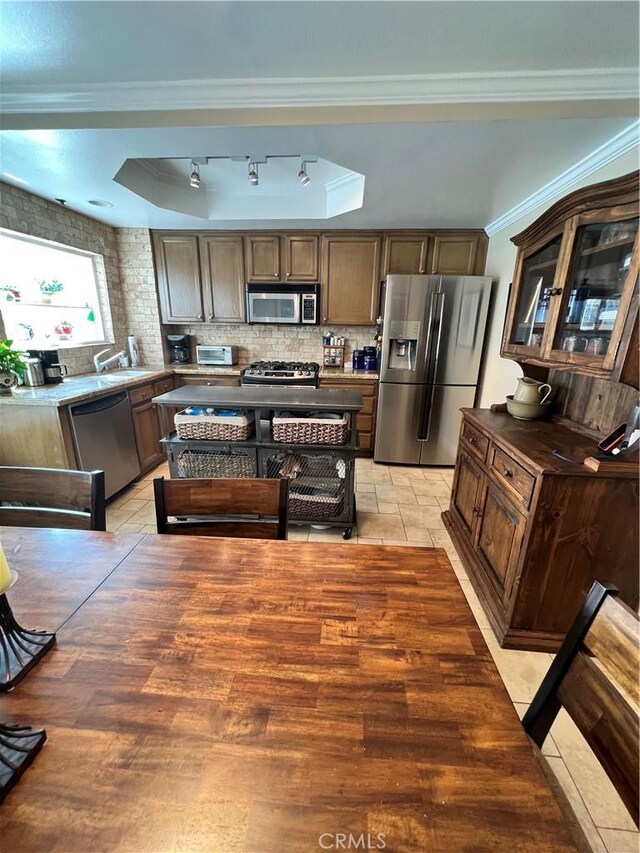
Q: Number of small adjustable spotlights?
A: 3